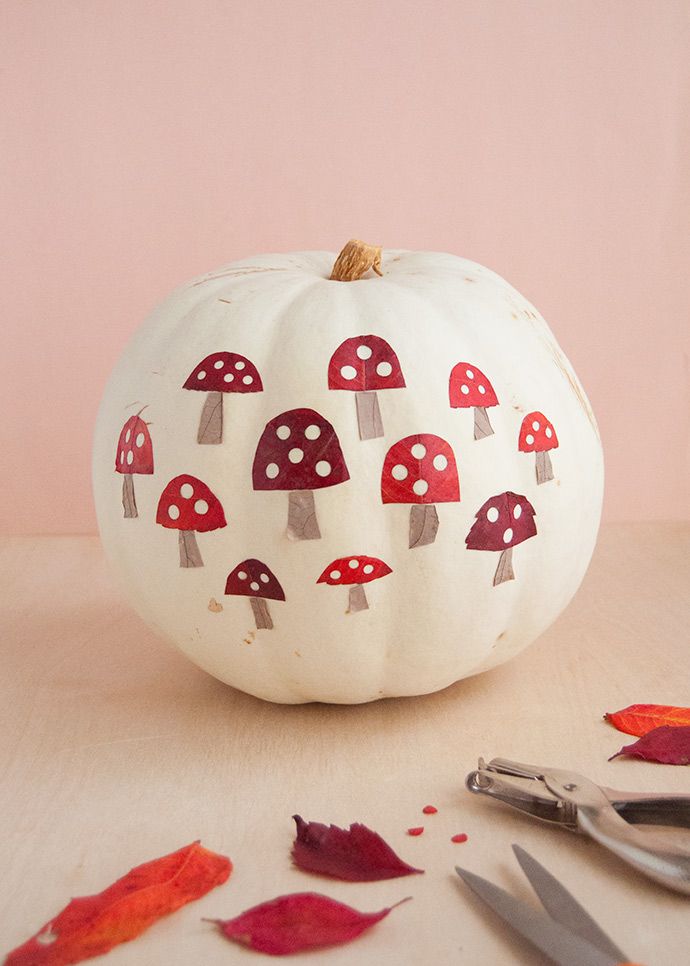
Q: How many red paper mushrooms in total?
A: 11